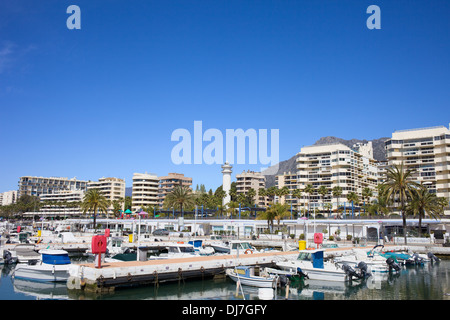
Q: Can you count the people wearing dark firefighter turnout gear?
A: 0